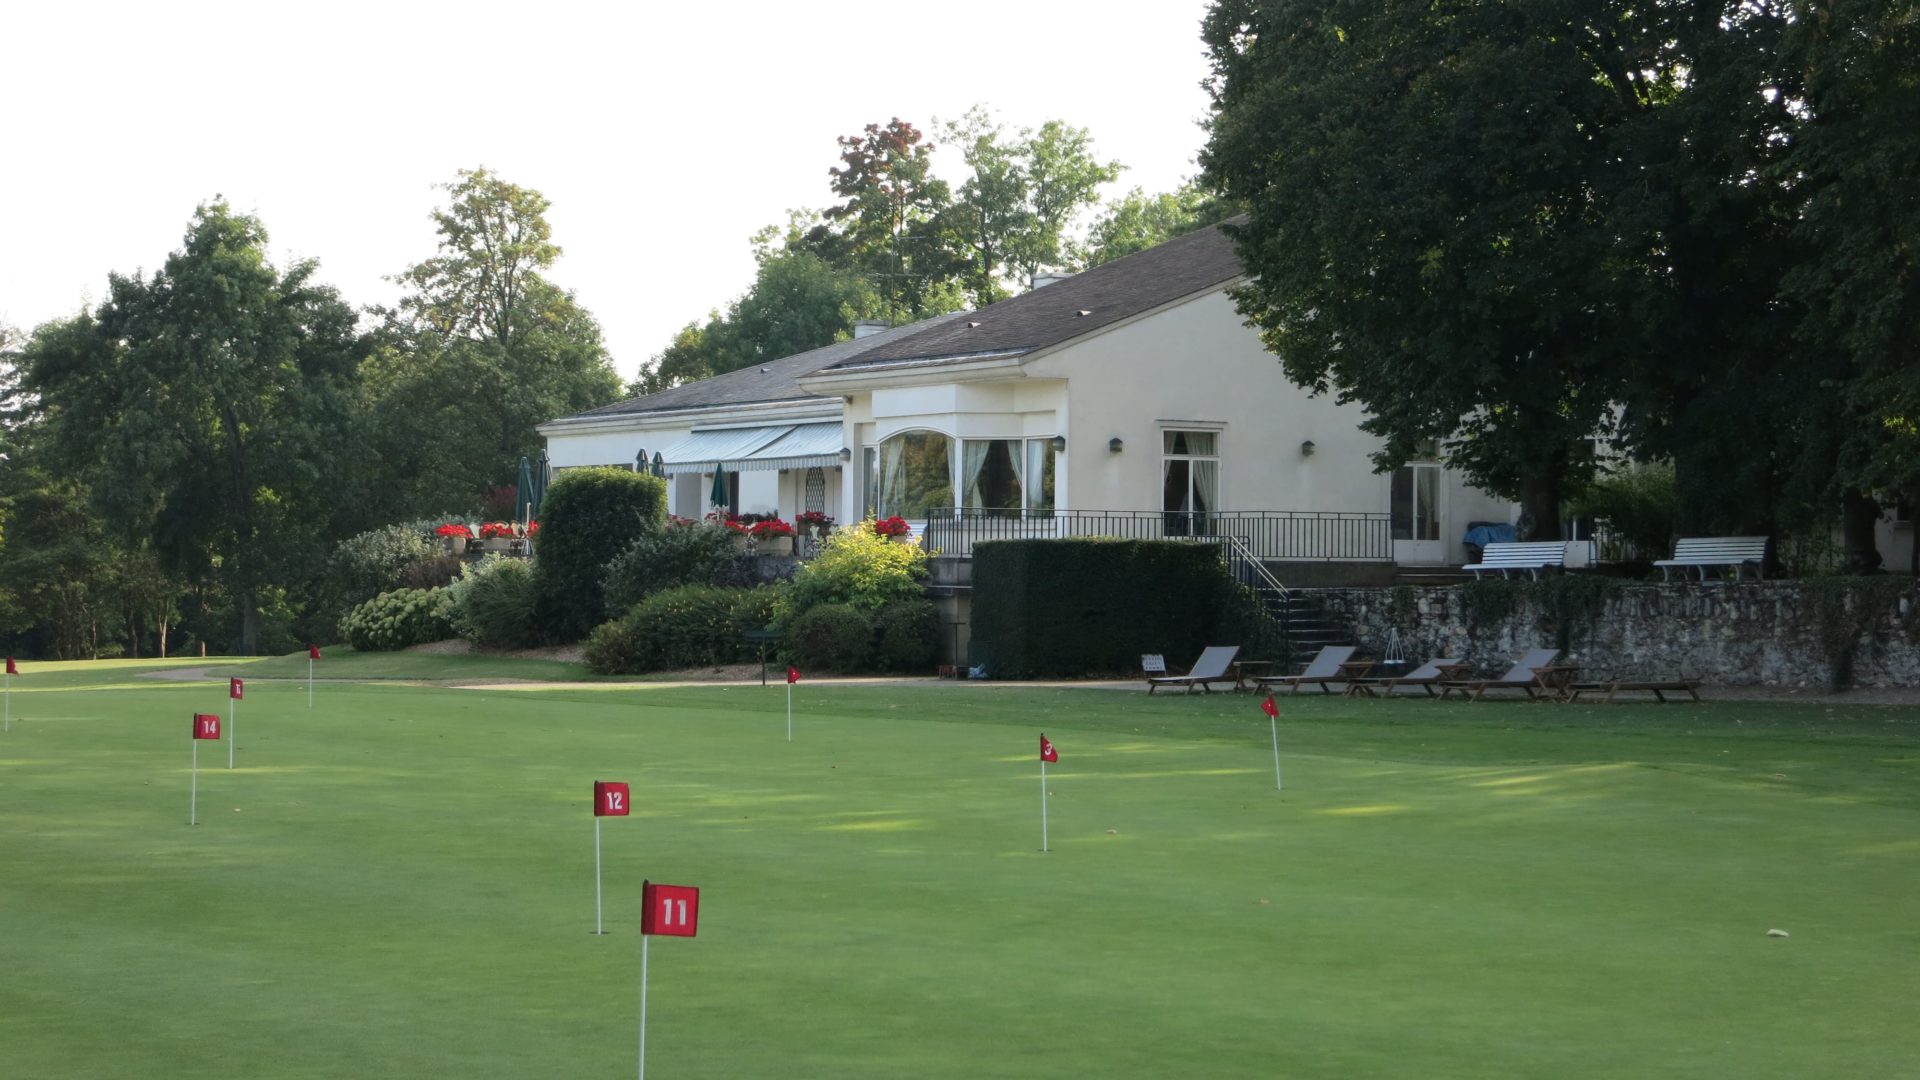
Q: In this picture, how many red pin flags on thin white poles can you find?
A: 9